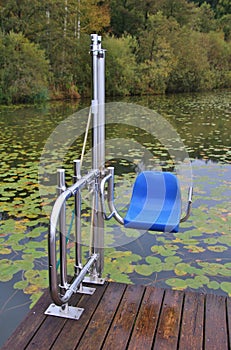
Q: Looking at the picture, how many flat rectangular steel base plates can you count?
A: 3